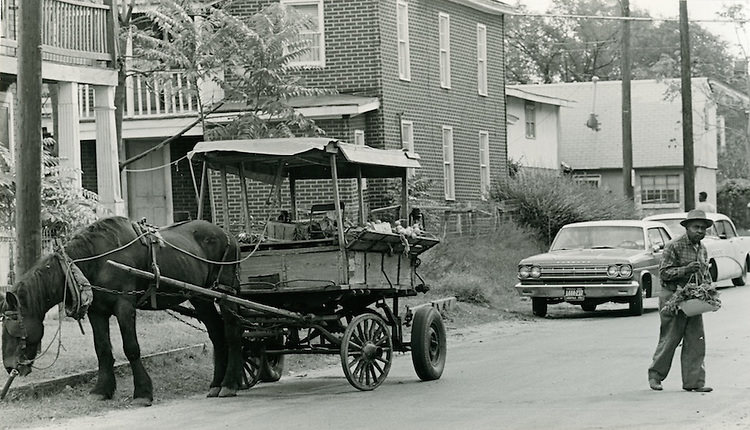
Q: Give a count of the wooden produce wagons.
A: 1